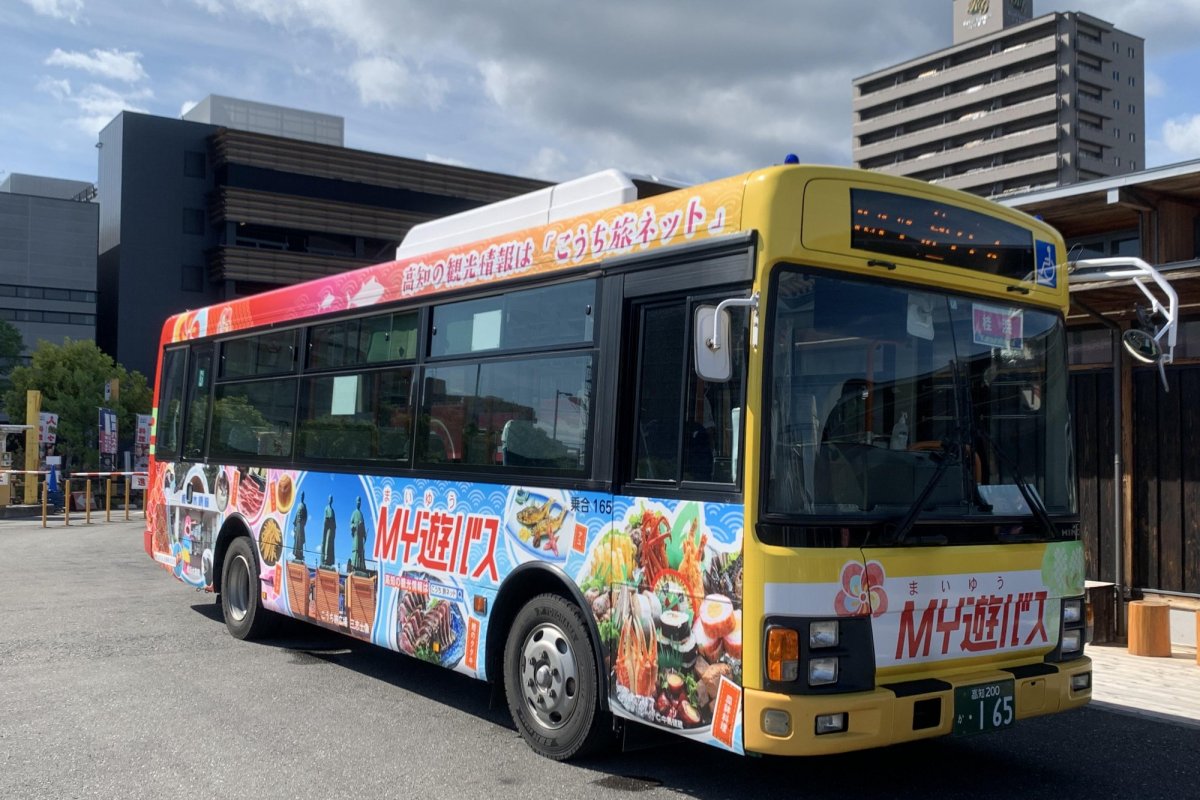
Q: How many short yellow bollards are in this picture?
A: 6